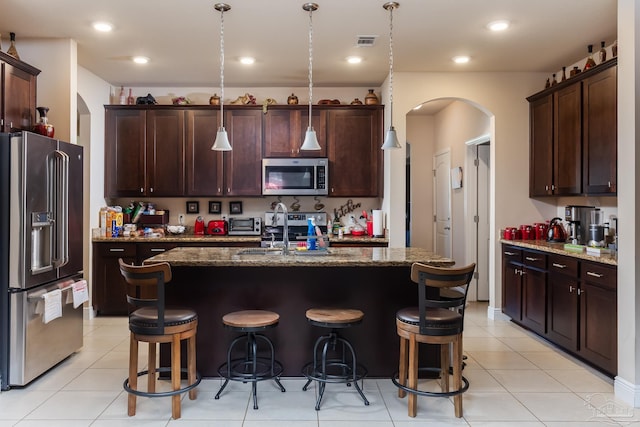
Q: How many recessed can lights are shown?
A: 6